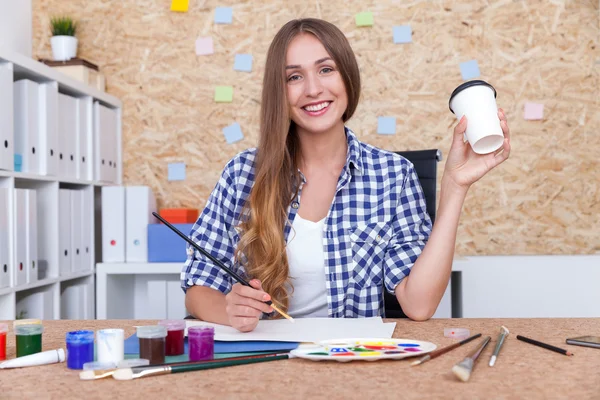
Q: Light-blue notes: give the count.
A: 7